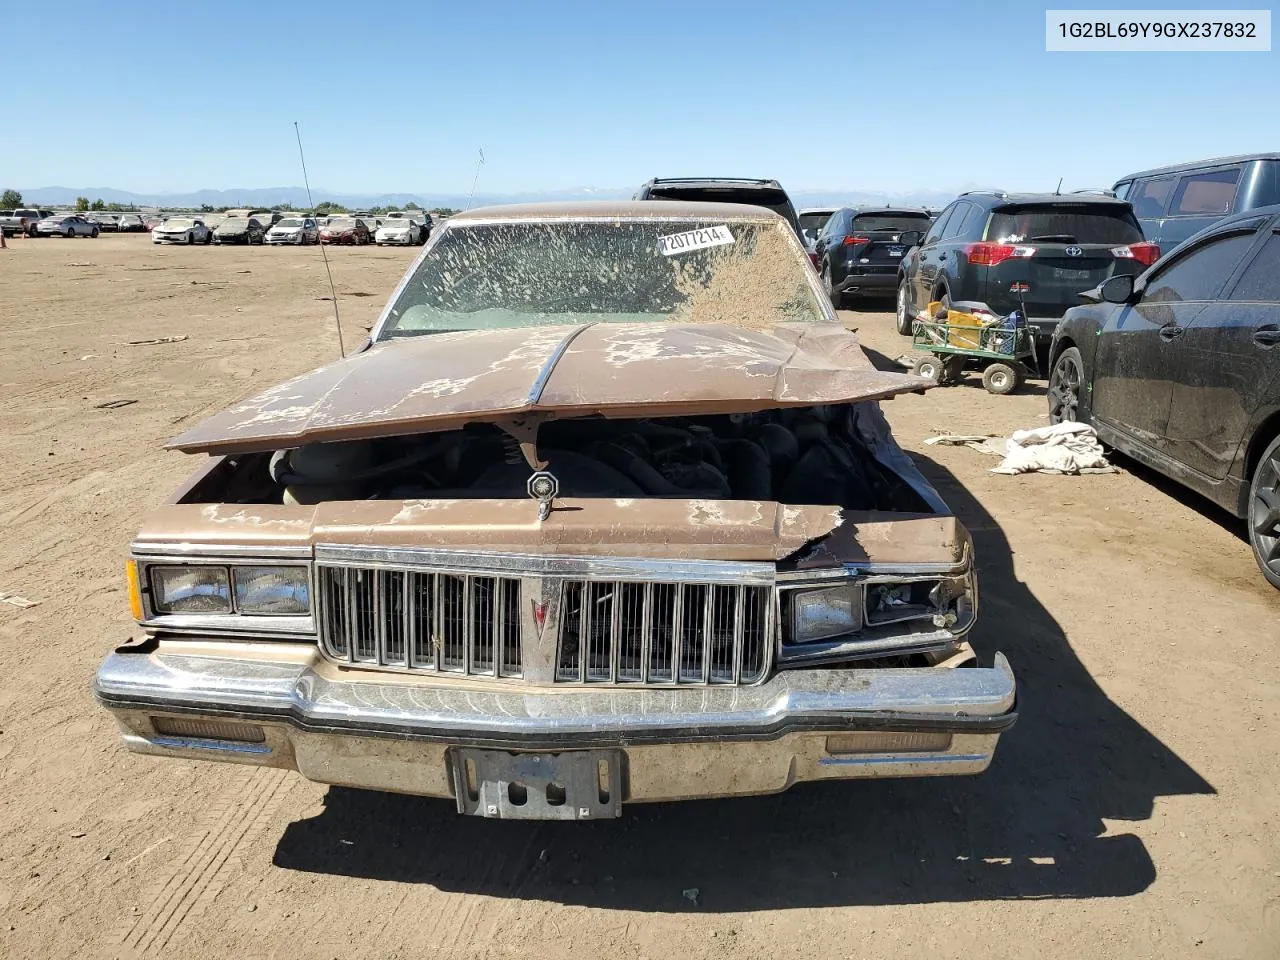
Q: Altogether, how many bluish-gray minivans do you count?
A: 1